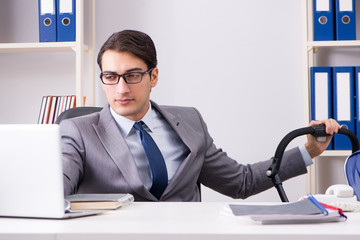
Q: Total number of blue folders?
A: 7